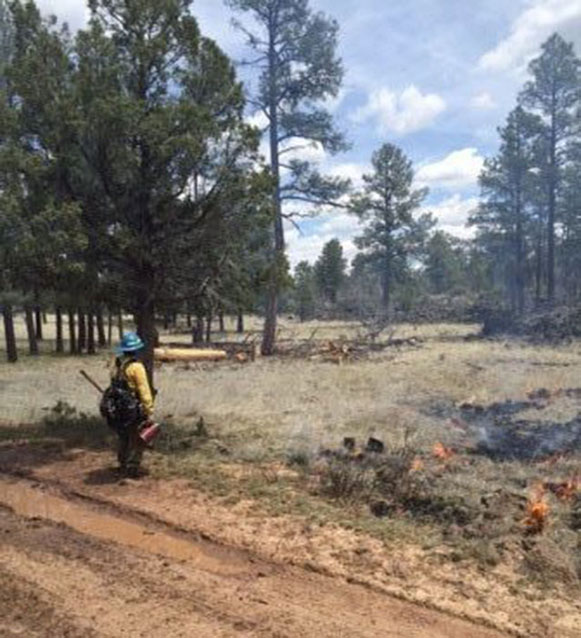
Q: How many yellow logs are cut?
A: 1